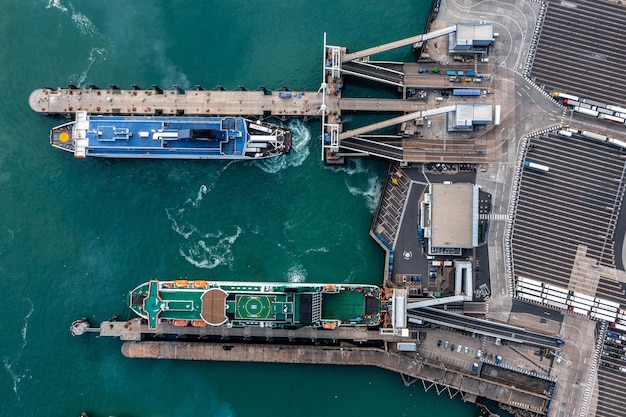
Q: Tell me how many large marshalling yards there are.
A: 3